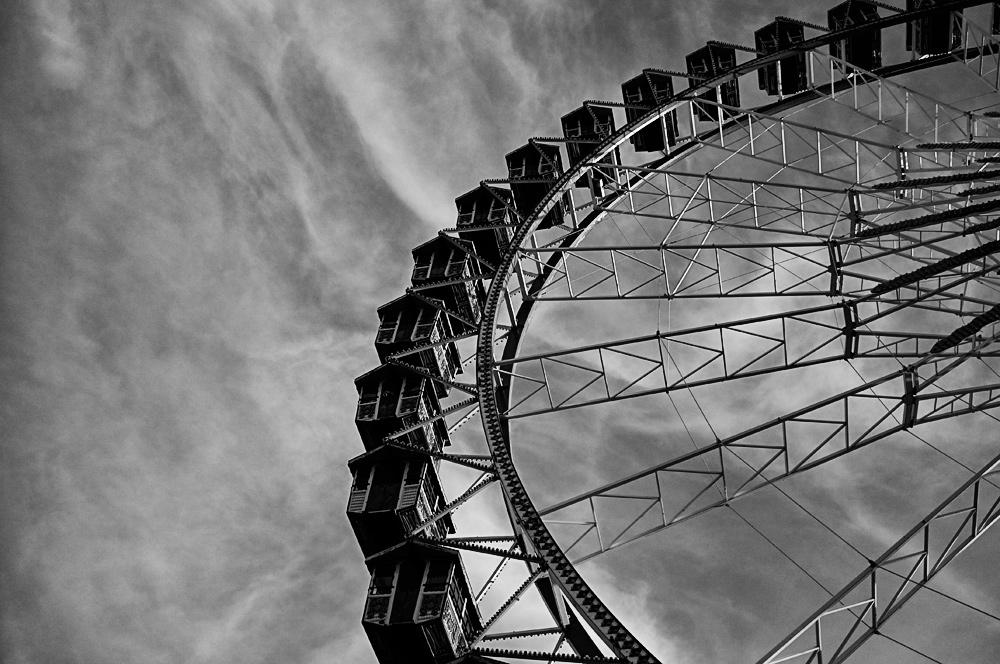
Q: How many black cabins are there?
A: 13